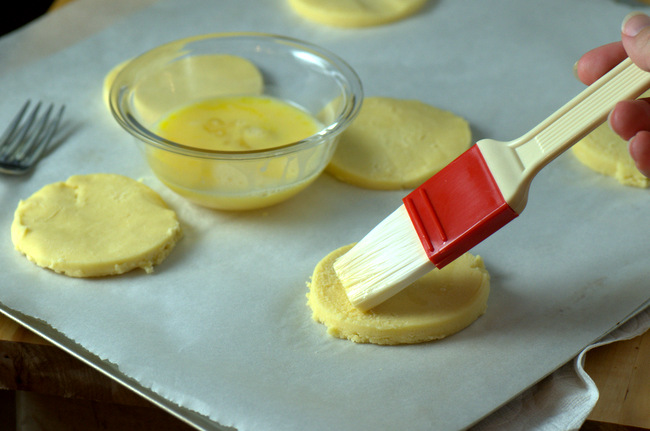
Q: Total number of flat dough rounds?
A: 6